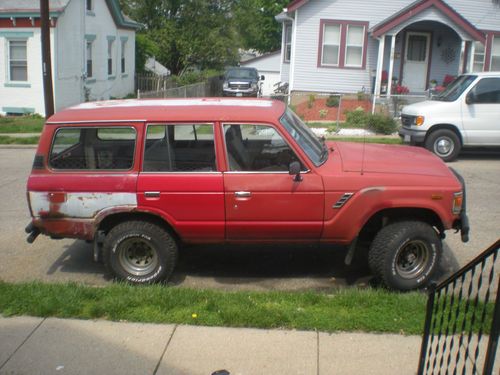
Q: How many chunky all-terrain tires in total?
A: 2